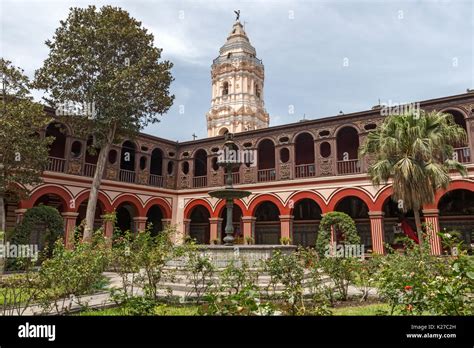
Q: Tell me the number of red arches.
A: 12